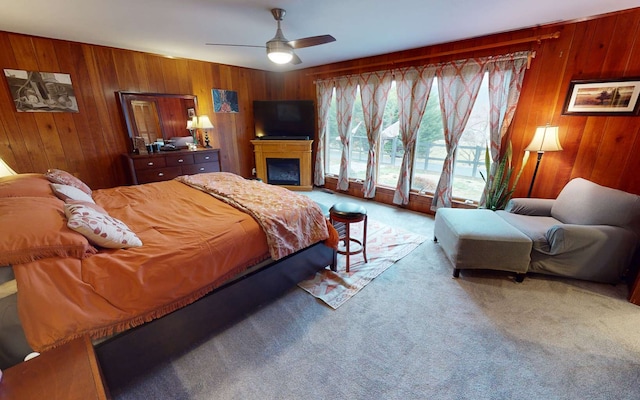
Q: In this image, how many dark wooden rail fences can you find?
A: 1